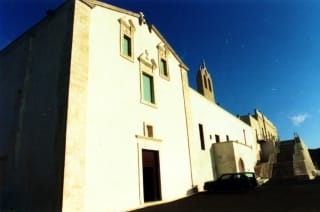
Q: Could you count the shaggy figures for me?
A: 0